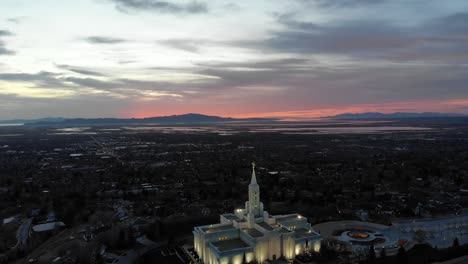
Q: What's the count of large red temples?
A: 0